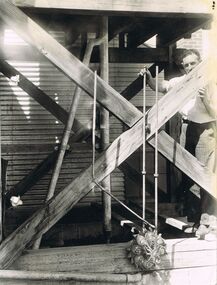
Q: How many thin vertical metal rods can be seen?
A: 3